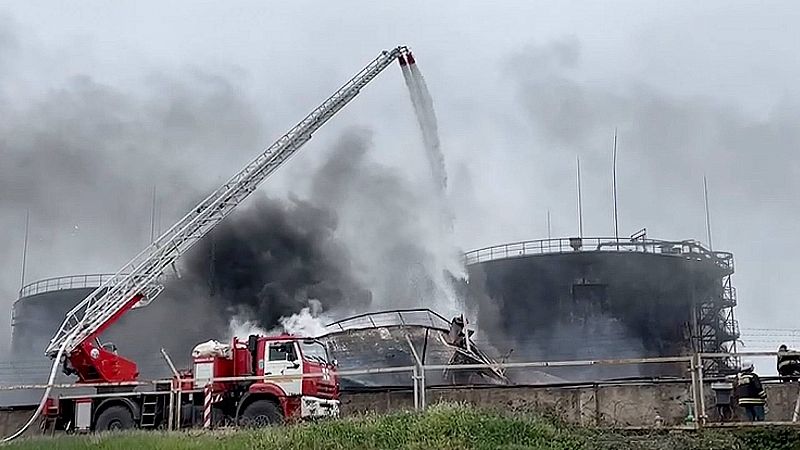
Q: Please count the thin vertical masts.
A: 6